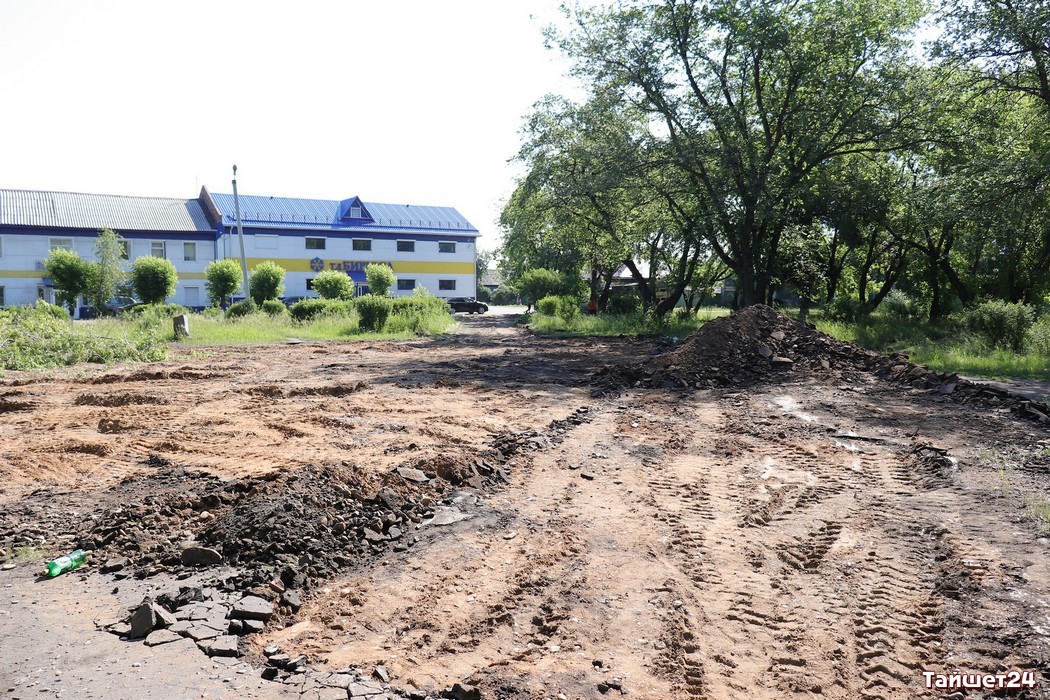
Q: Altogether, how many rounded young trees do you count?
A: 6